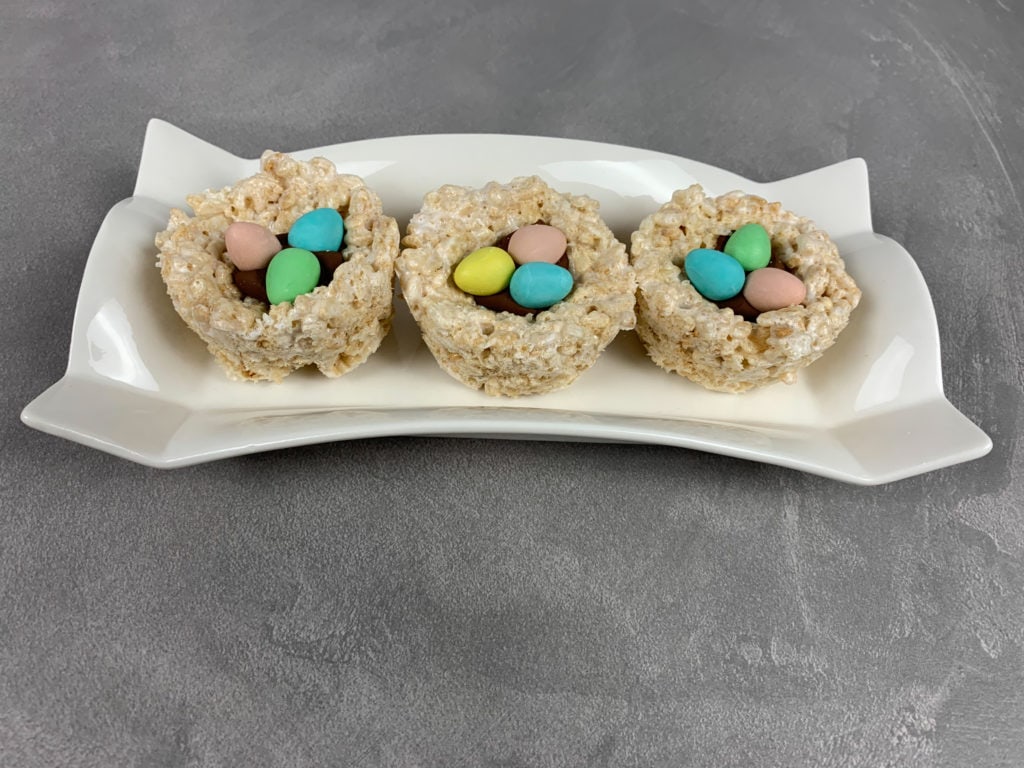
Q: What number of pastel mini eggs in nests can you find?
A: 9